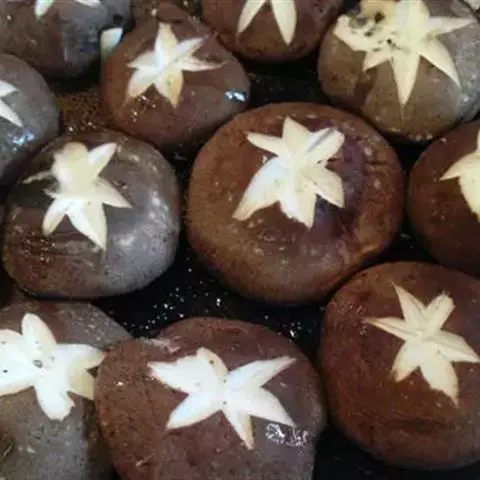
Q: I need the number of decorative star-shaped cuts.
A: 11